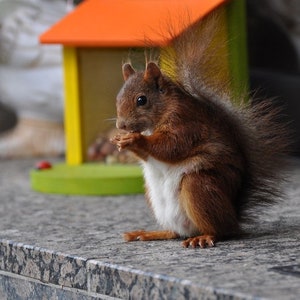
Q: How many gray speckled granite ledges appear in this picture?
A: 1